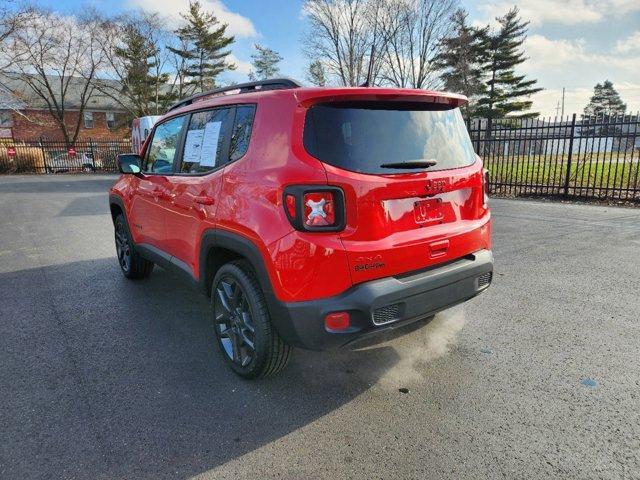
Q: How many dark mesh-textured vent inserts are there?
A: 2